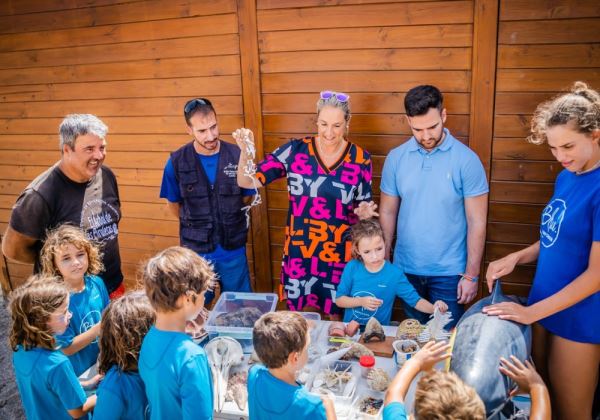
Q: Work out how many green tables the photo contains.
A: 0